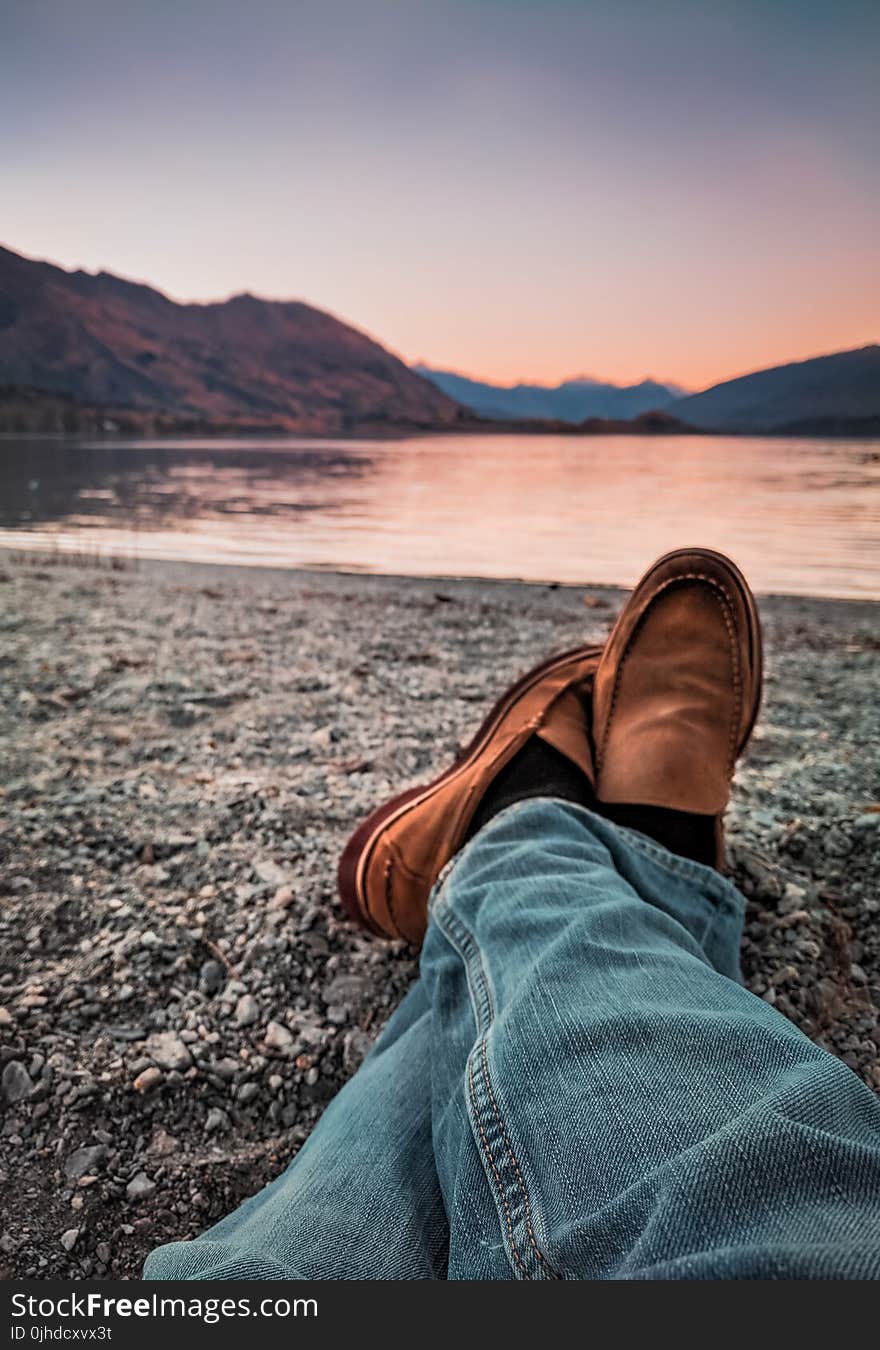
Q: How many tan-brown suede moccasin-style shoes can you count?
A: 2